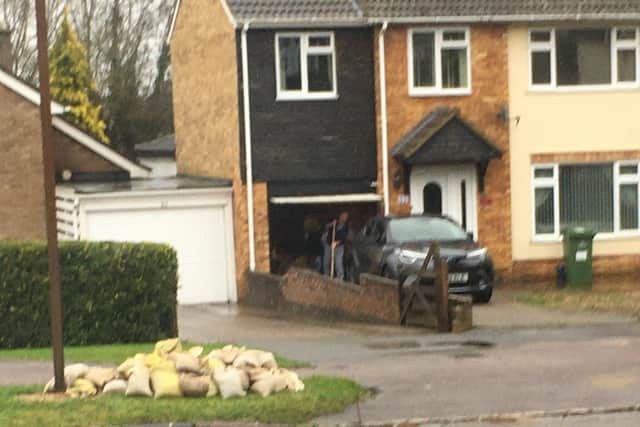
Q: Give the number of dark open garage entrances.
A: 1